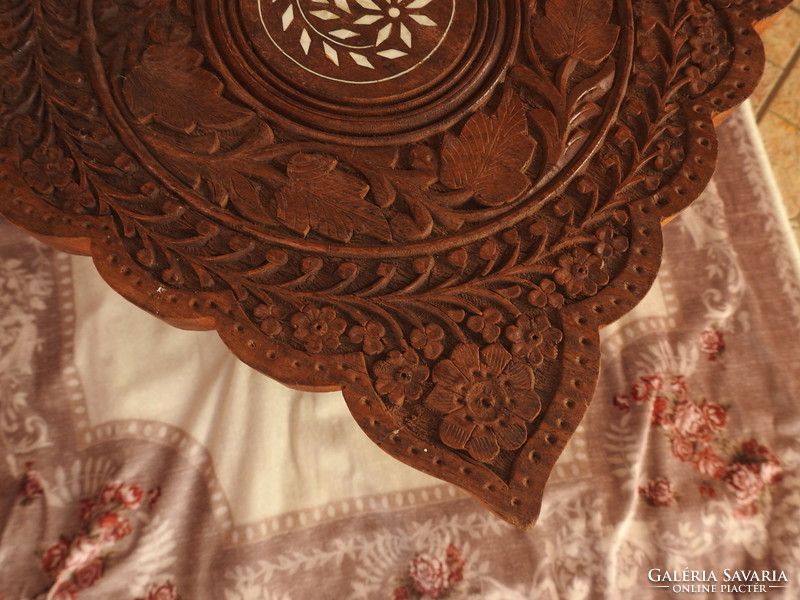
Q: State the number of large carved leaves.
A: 4